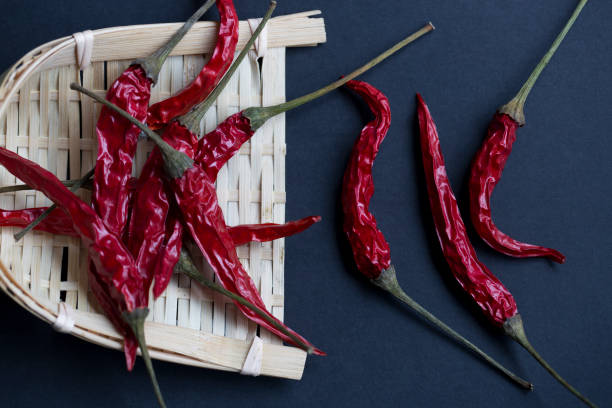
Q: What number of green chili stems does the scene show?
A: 11